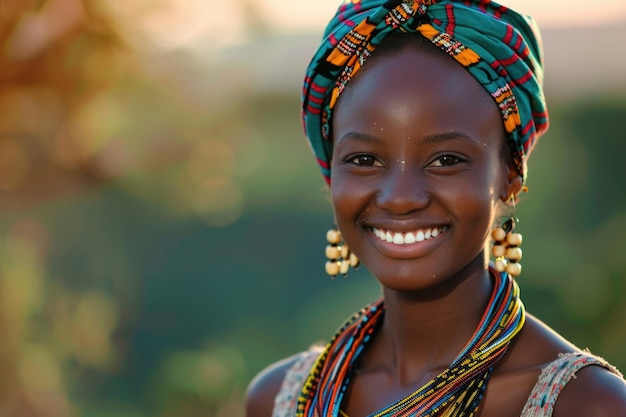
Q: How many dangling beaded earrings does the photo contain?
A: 2